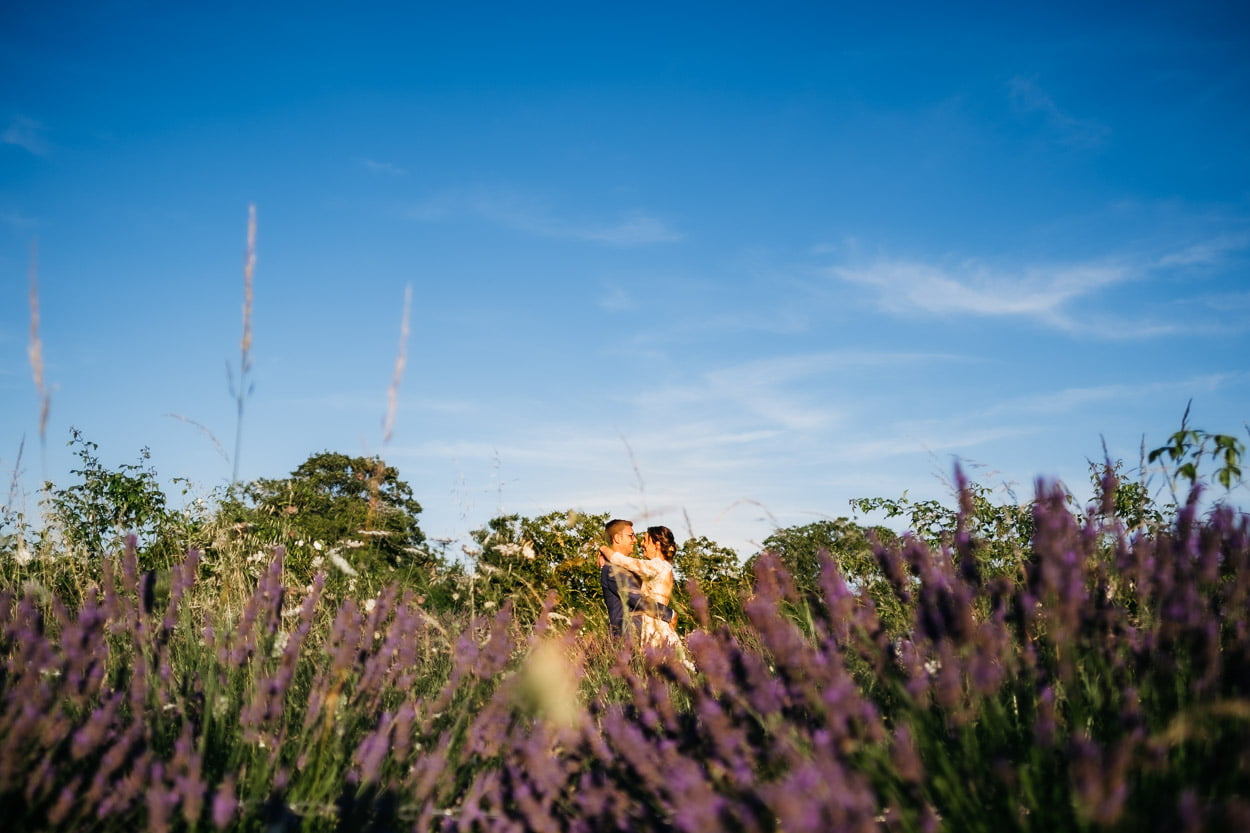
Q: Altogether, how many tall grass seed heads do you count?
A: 3